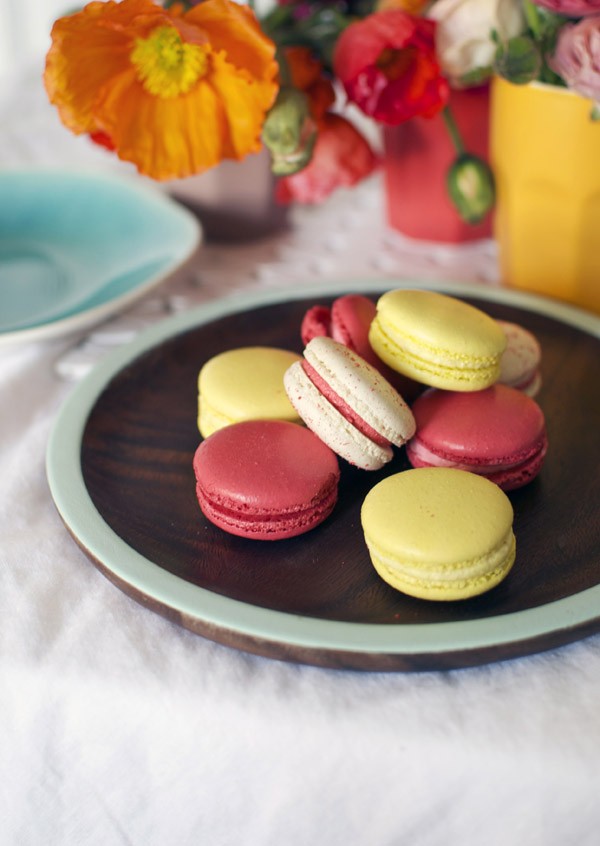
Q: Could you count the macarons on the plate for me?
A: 8